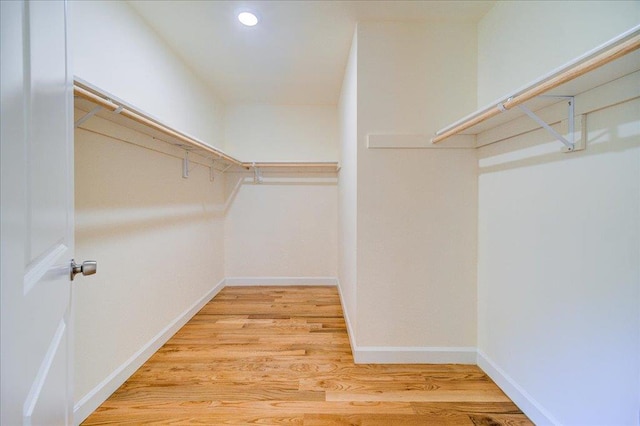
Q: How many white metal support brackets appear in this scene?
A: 5